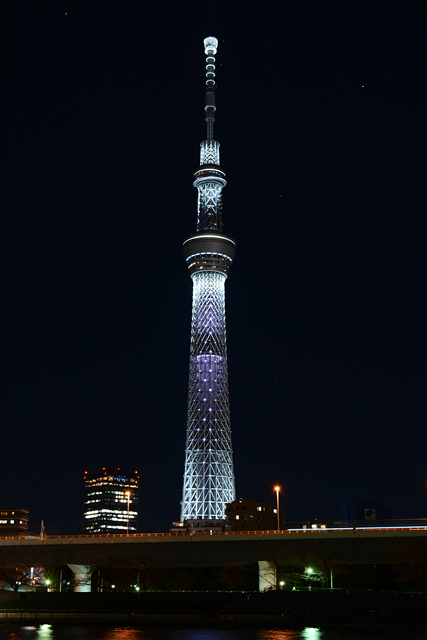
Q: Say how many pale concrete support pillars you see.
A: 2